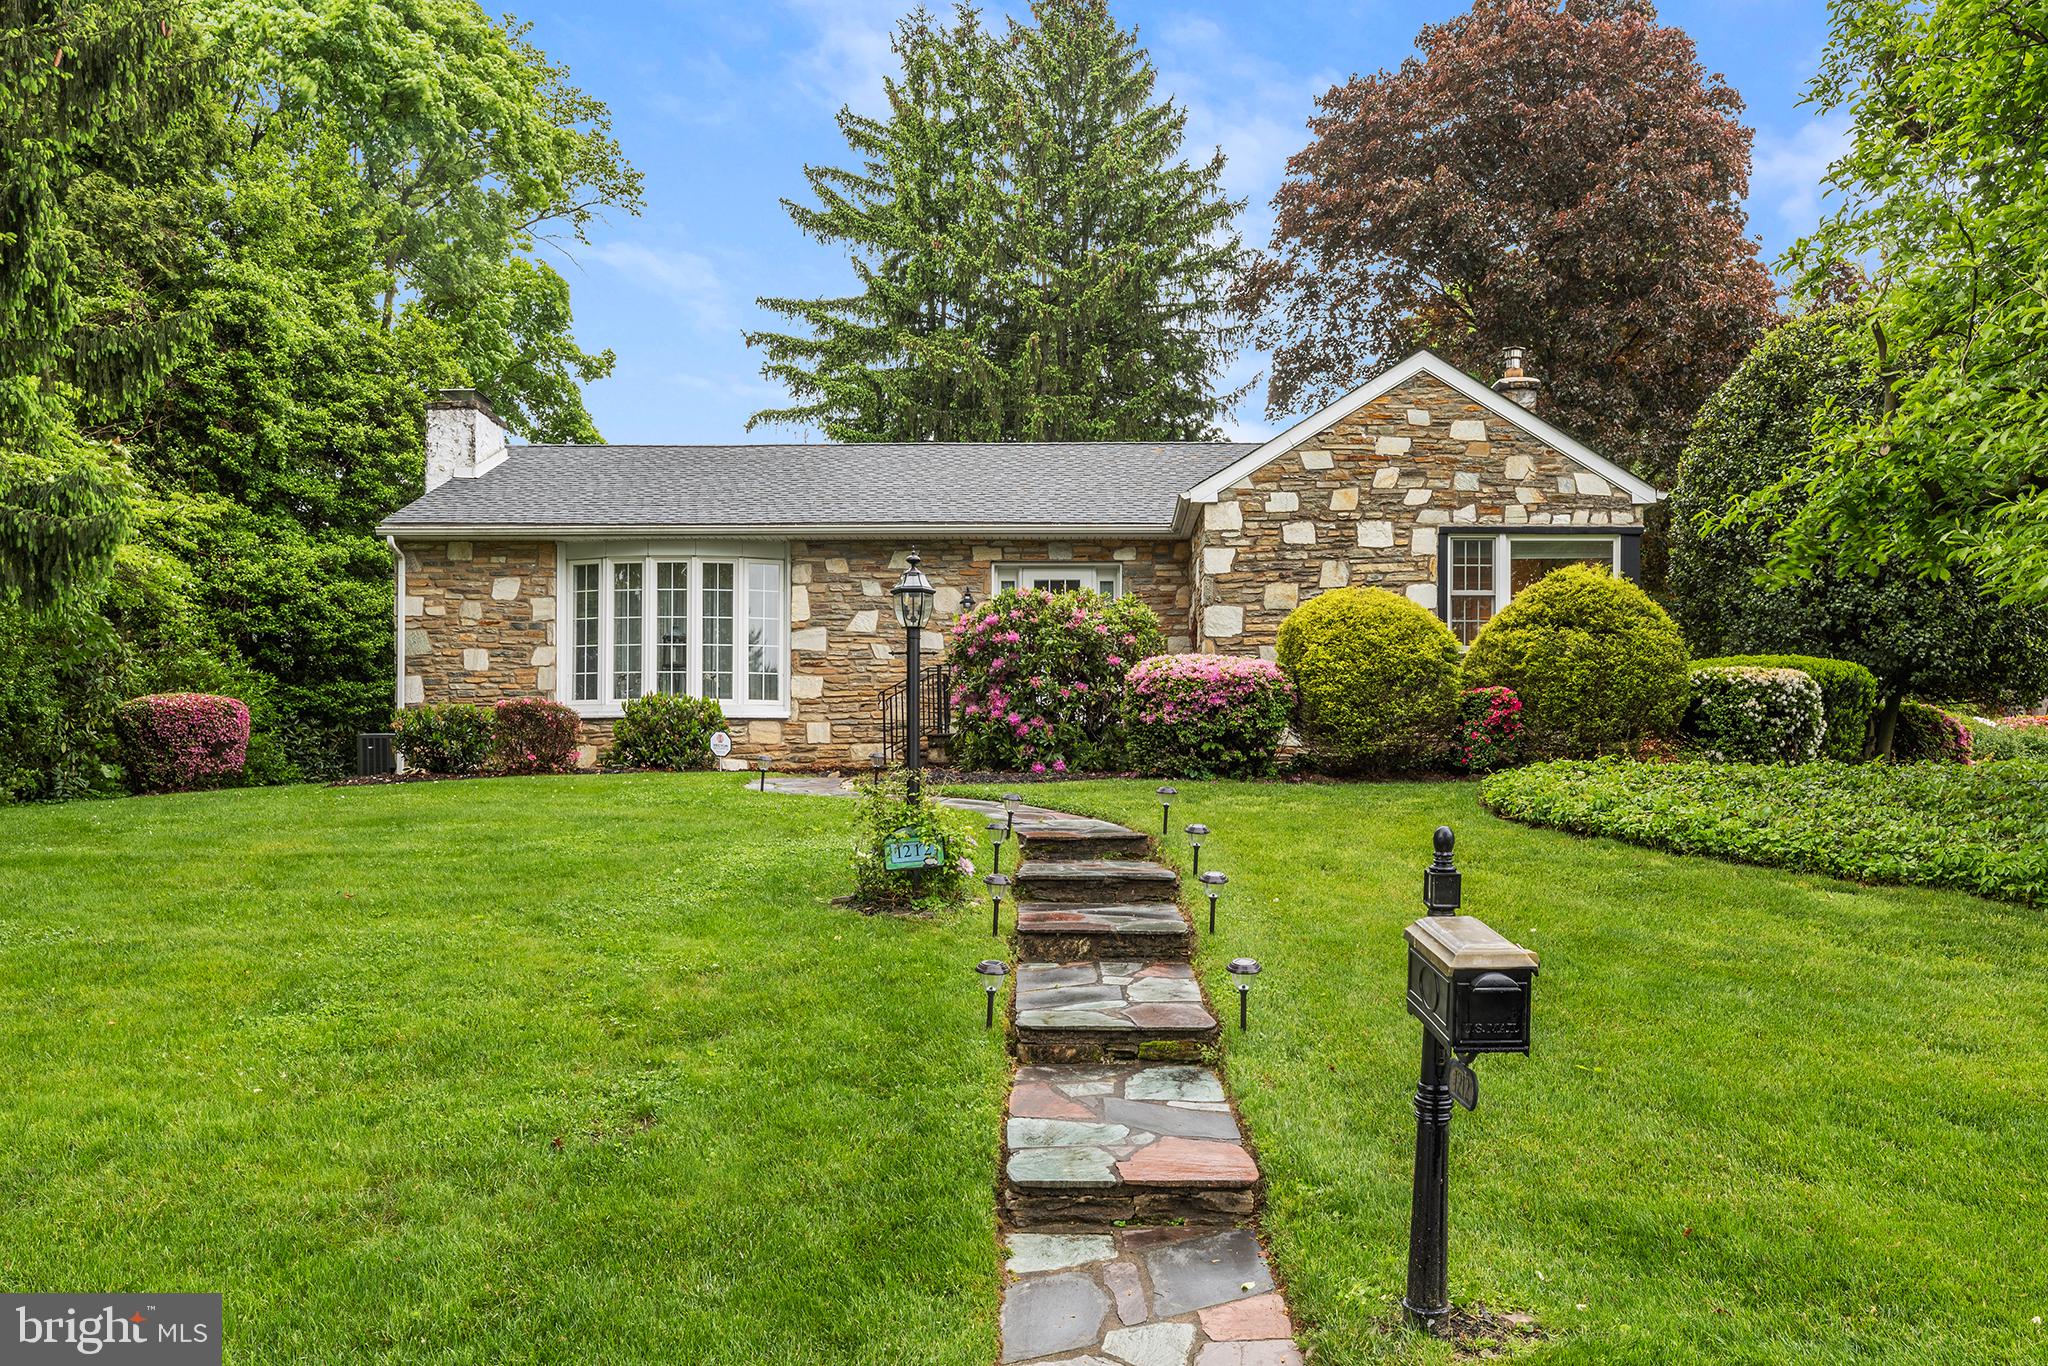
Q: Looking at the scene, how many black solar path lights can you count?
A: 10